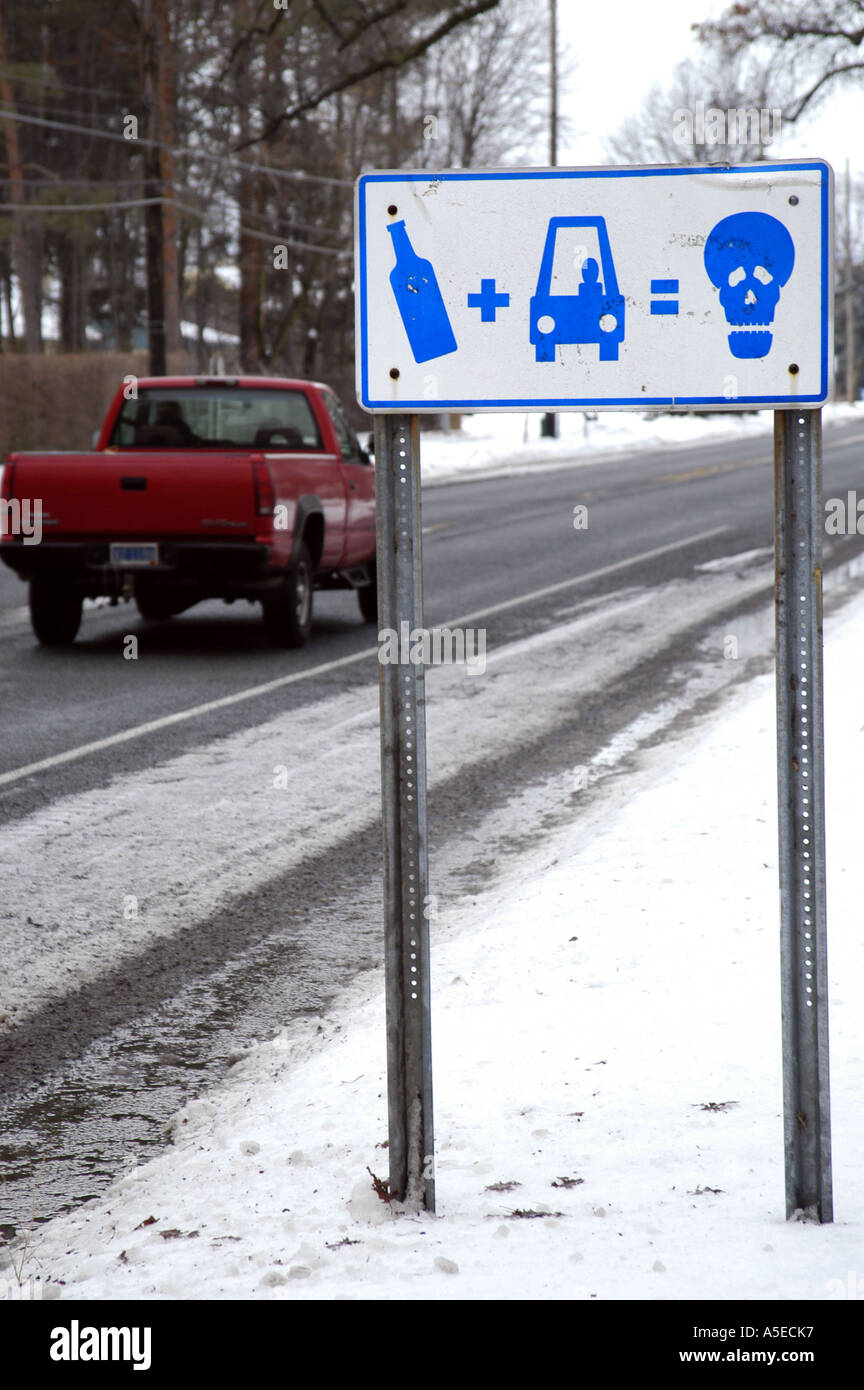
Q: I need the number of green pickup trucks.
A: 0